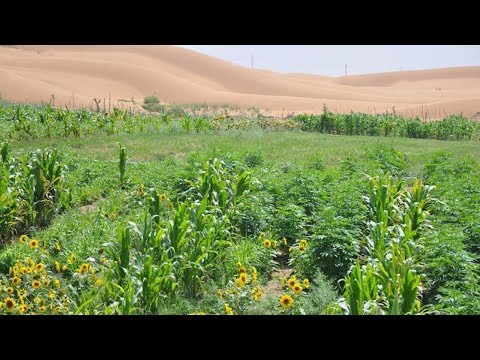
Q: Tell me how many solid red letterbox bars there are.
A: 0